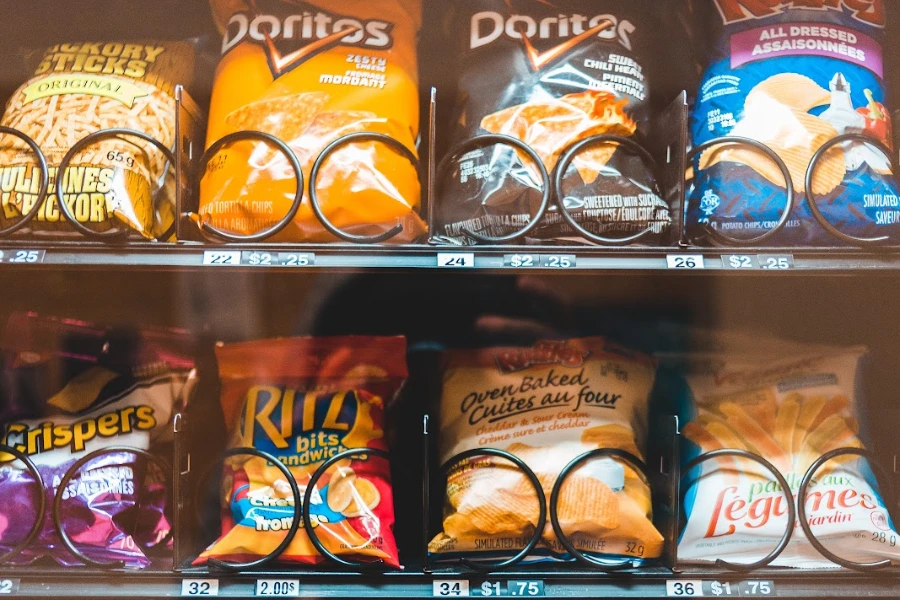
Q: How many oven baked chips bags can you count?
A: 1